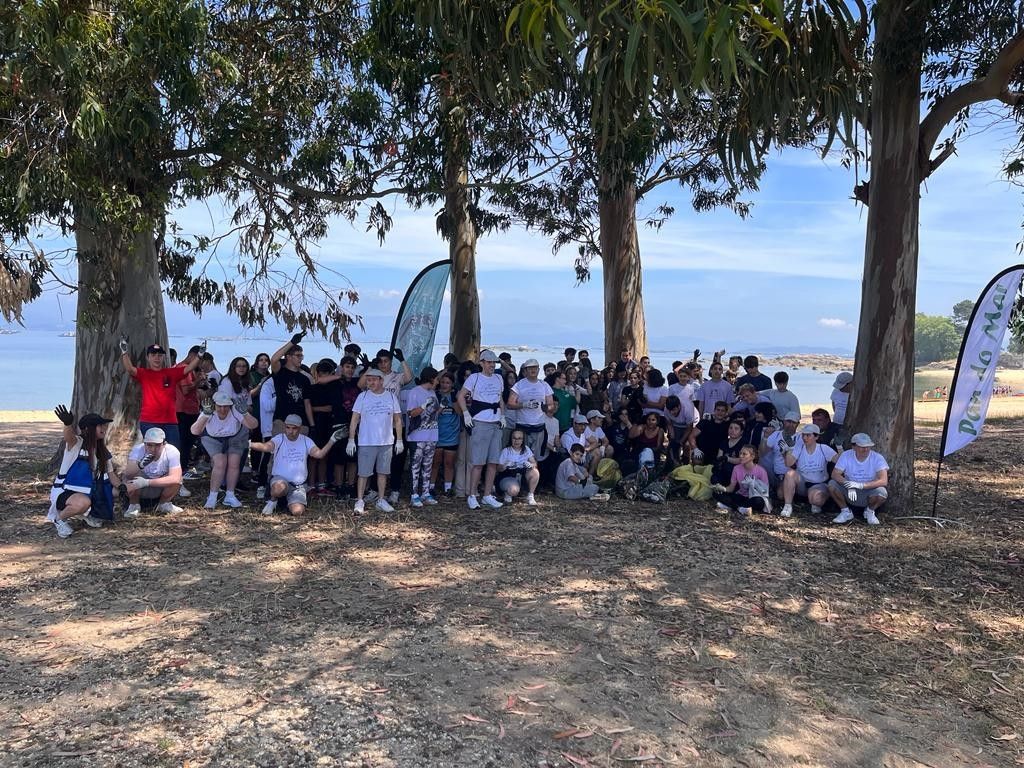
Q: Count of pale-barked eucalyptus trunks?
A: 4